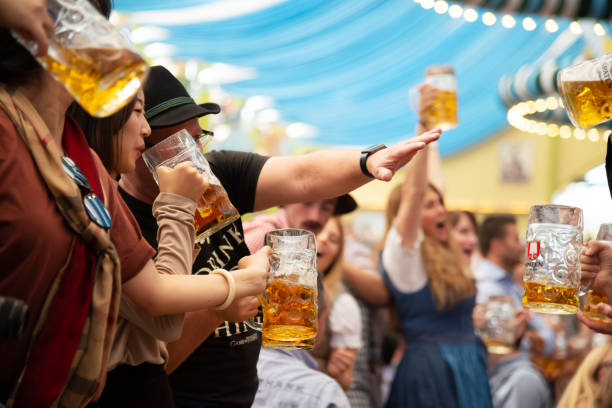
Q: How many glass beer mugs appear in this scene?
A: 8